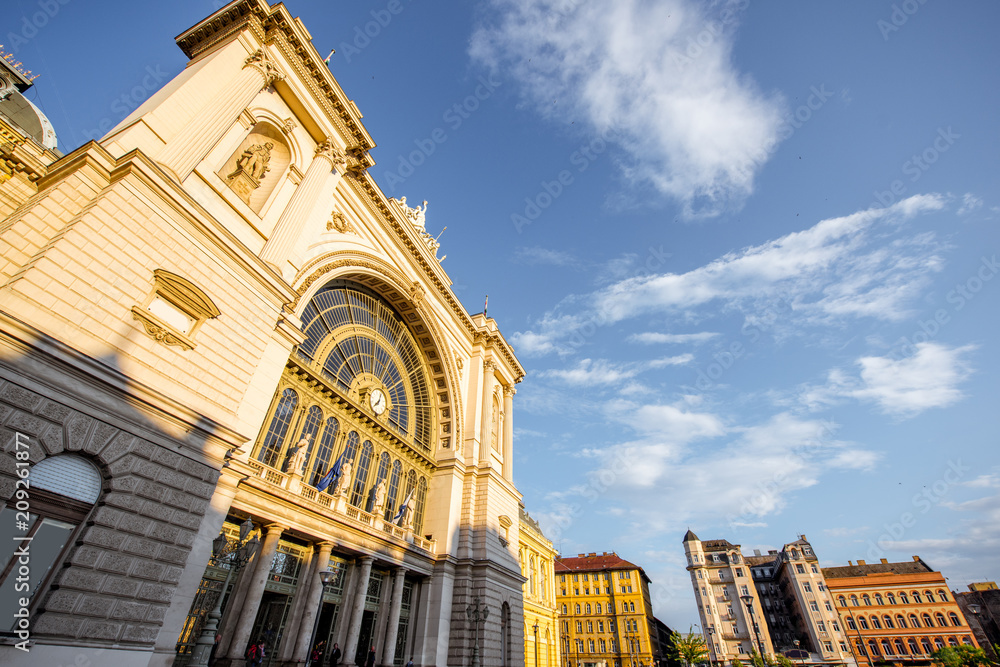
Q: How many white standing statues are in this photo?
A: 4